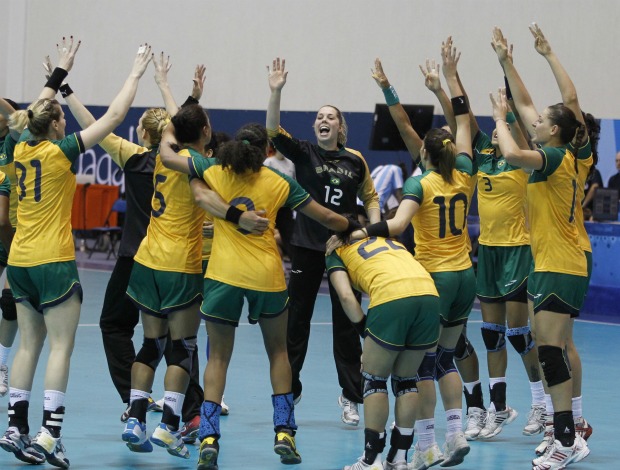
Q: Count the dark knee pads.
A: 11